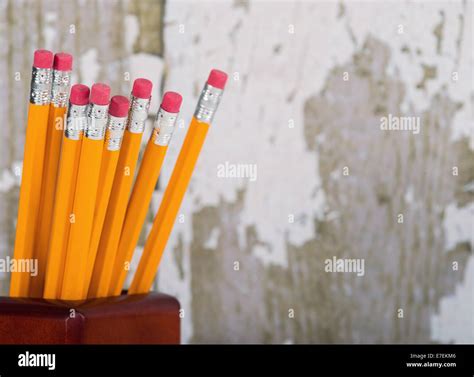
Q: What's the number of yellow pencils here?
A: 8